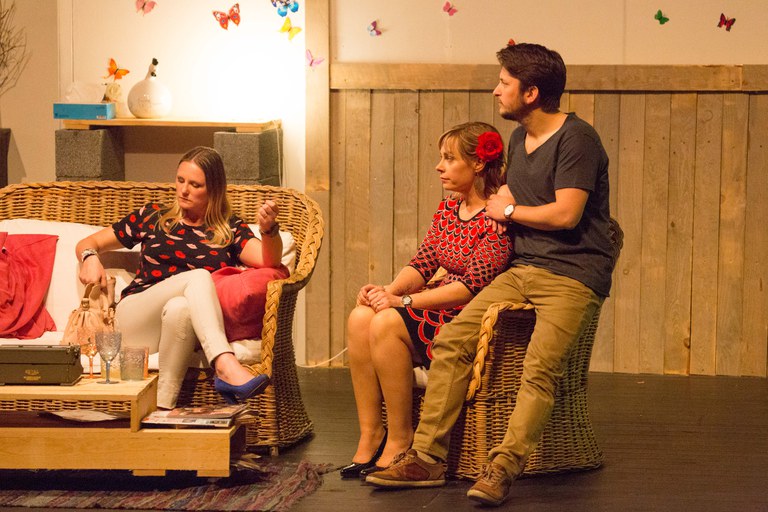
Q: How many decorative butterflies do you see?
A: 11